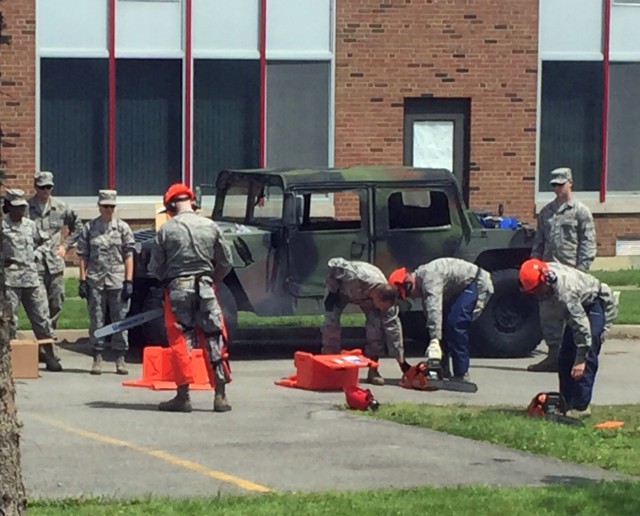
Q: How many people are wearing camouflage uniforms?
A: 8